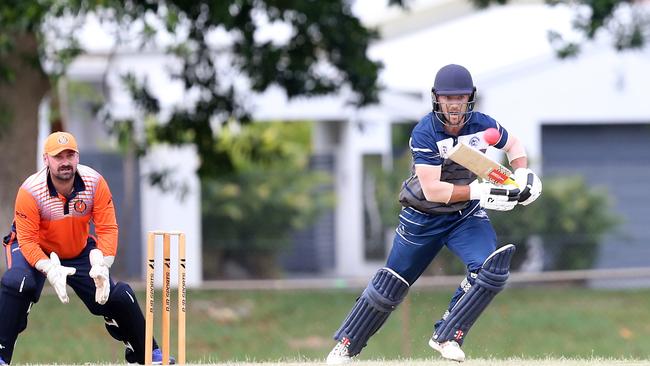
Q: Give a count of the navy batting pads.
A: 2